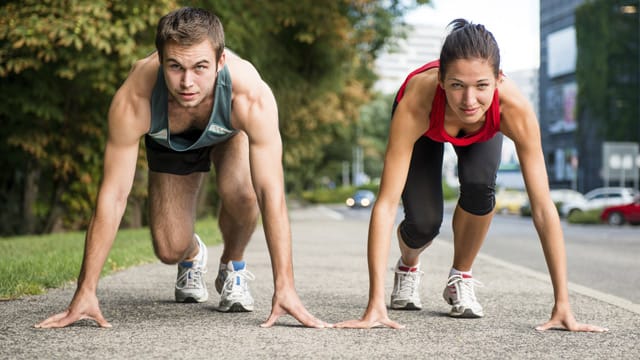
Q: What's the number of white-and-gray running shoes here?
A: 4